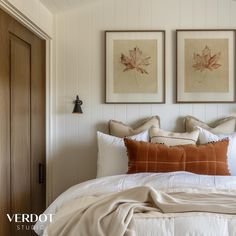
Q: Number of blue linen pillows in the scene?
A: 0